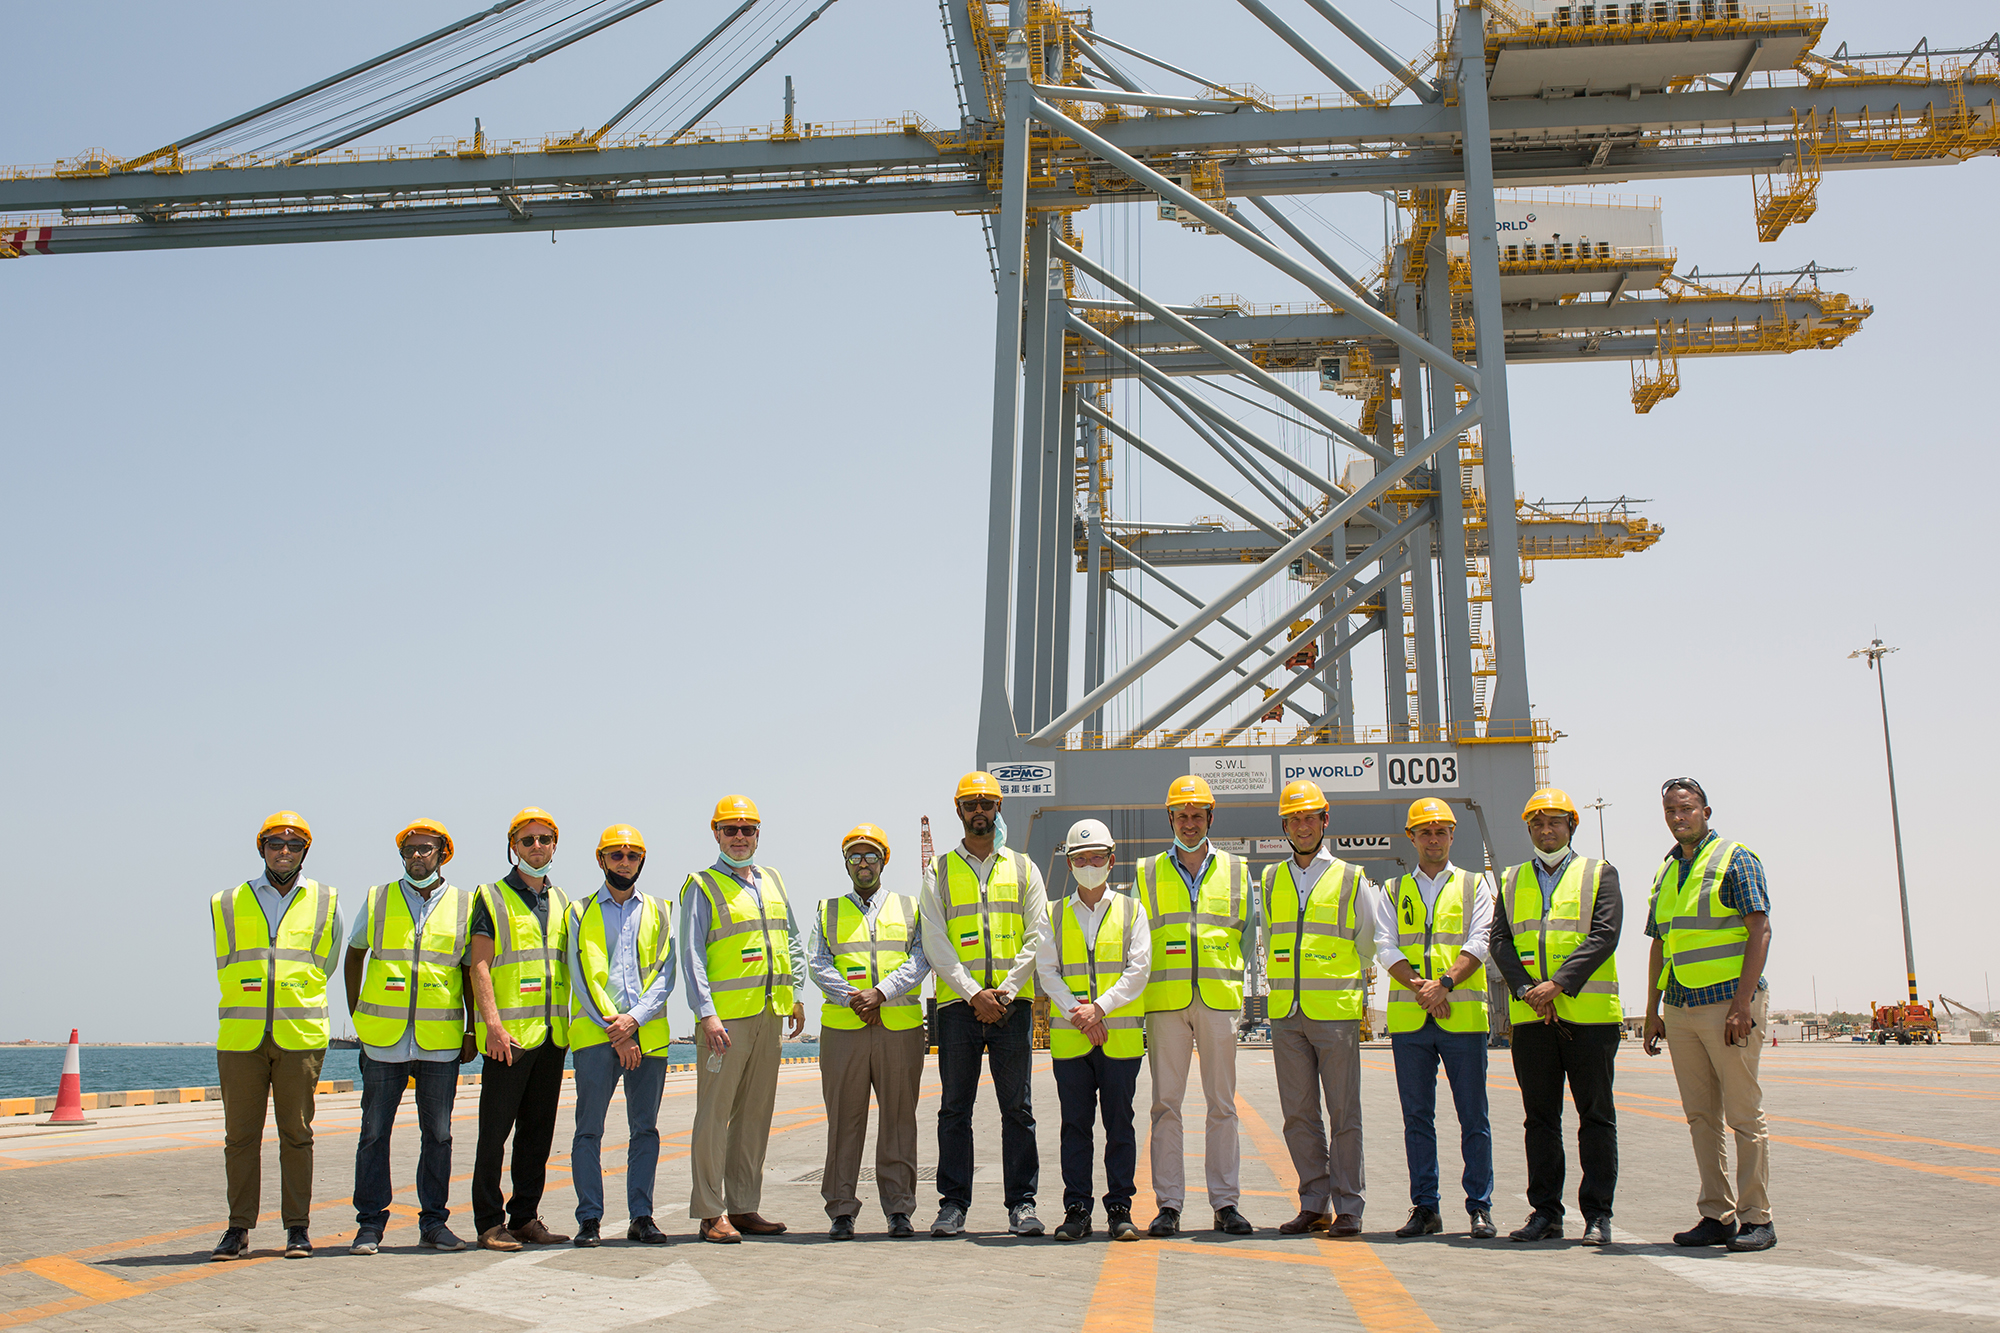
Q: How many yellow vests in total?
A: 13